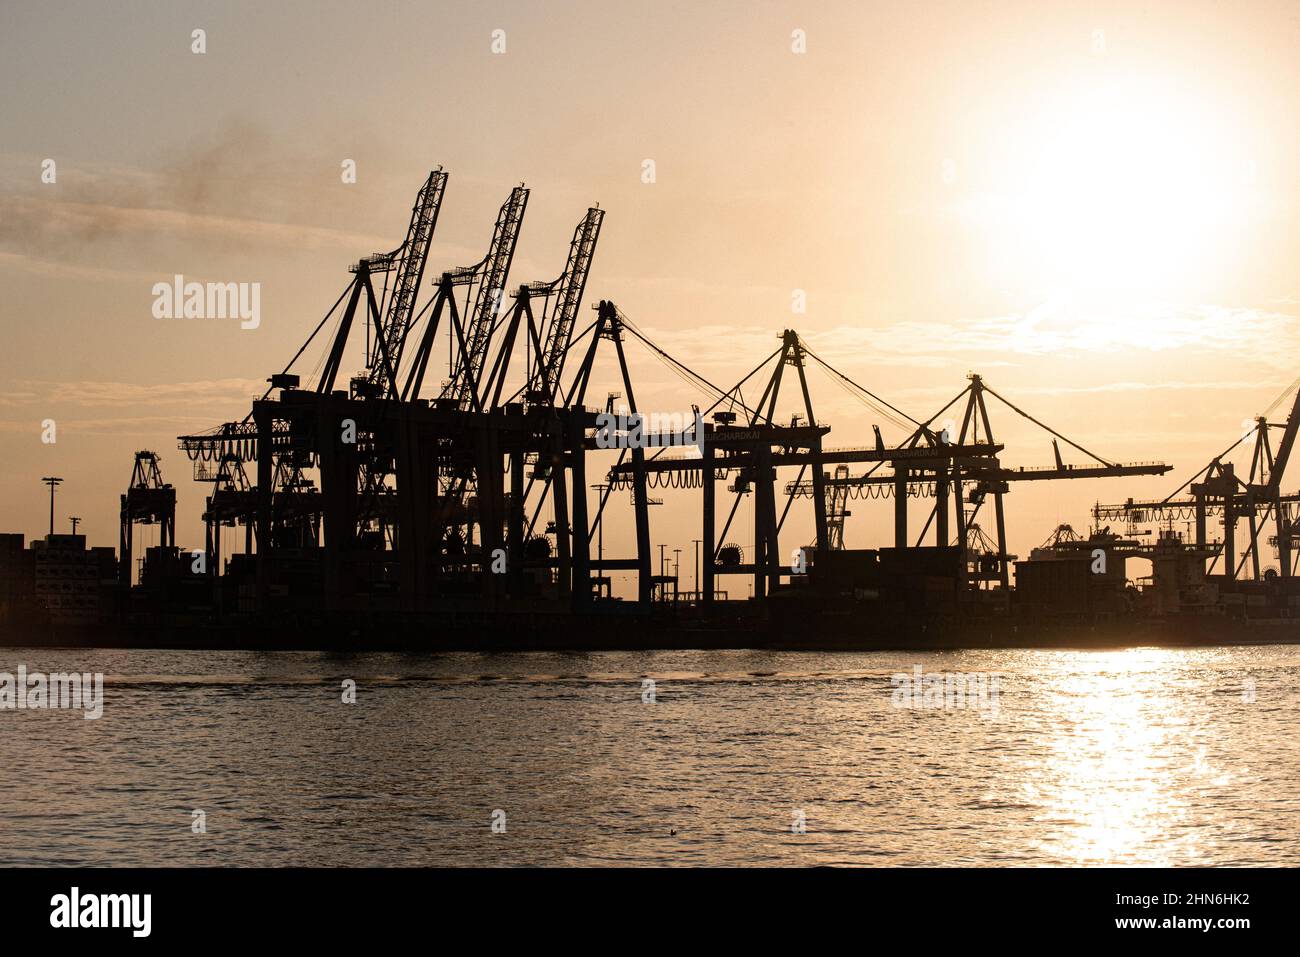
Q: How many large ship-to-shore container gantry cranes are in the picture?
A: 7